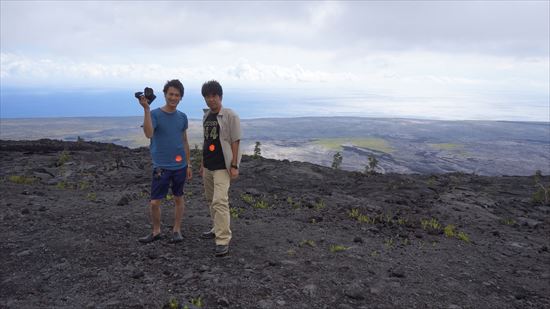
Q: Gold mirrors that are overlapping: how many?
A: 0